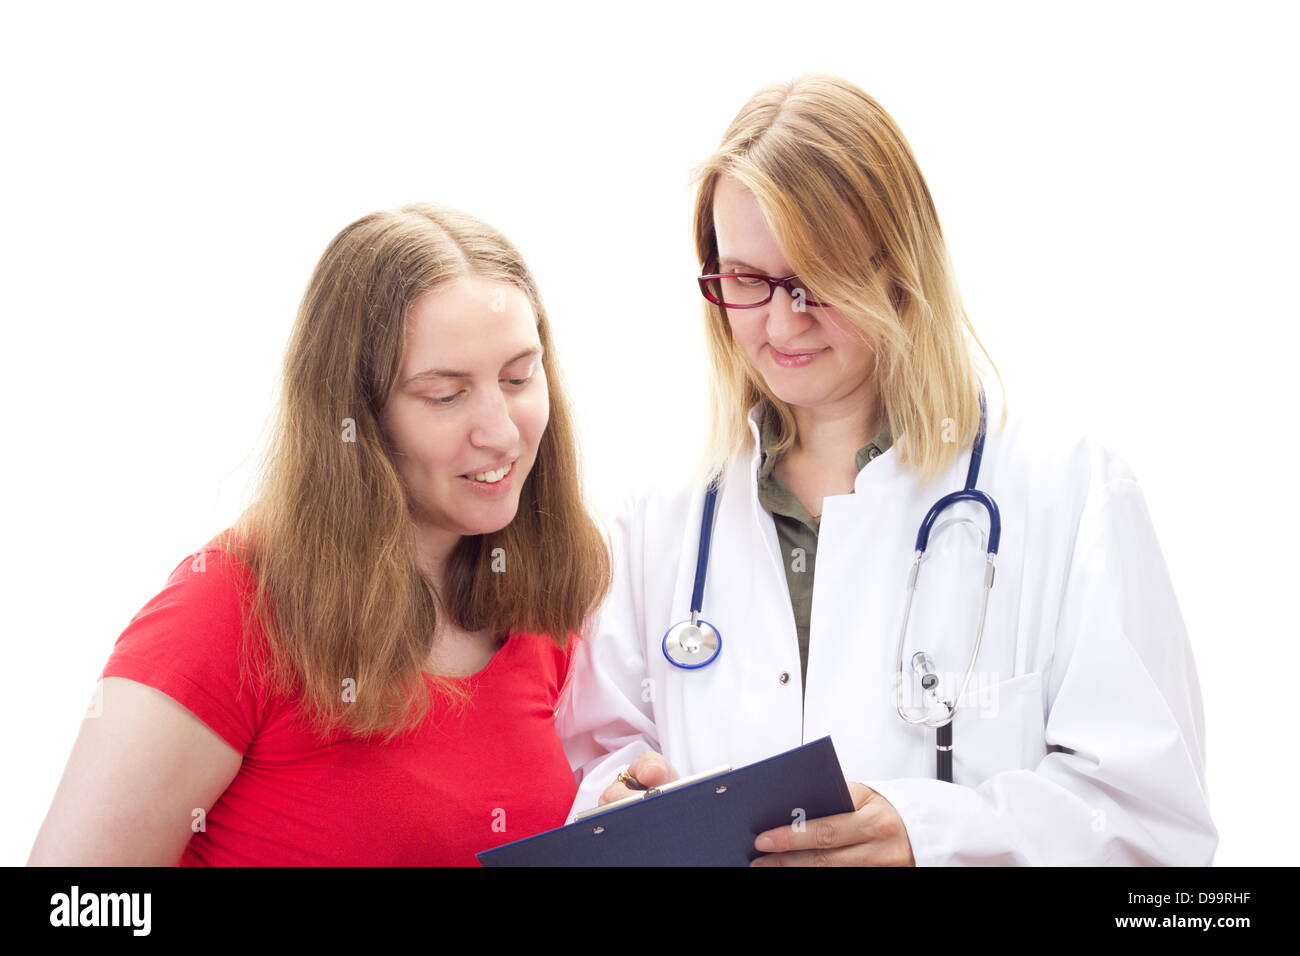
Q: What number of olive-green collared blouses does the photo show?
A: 1